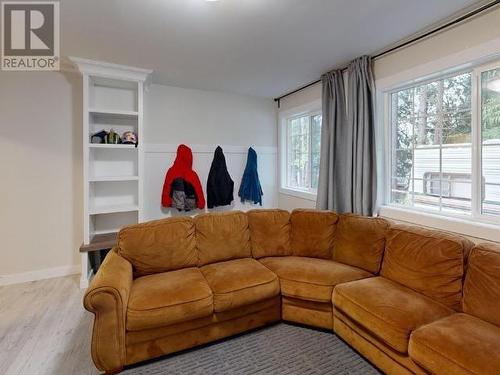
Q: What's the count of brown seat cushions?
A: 5